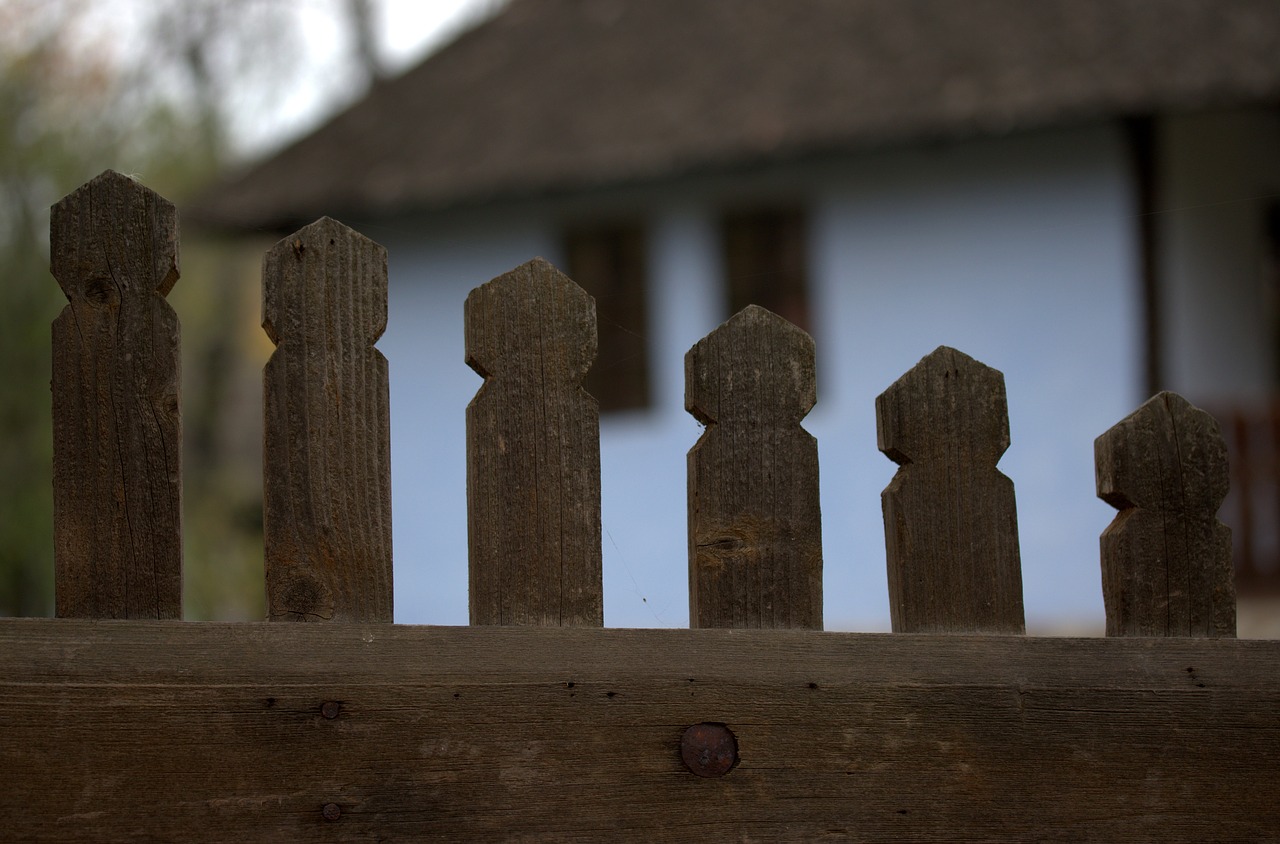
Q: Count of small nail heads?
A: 2